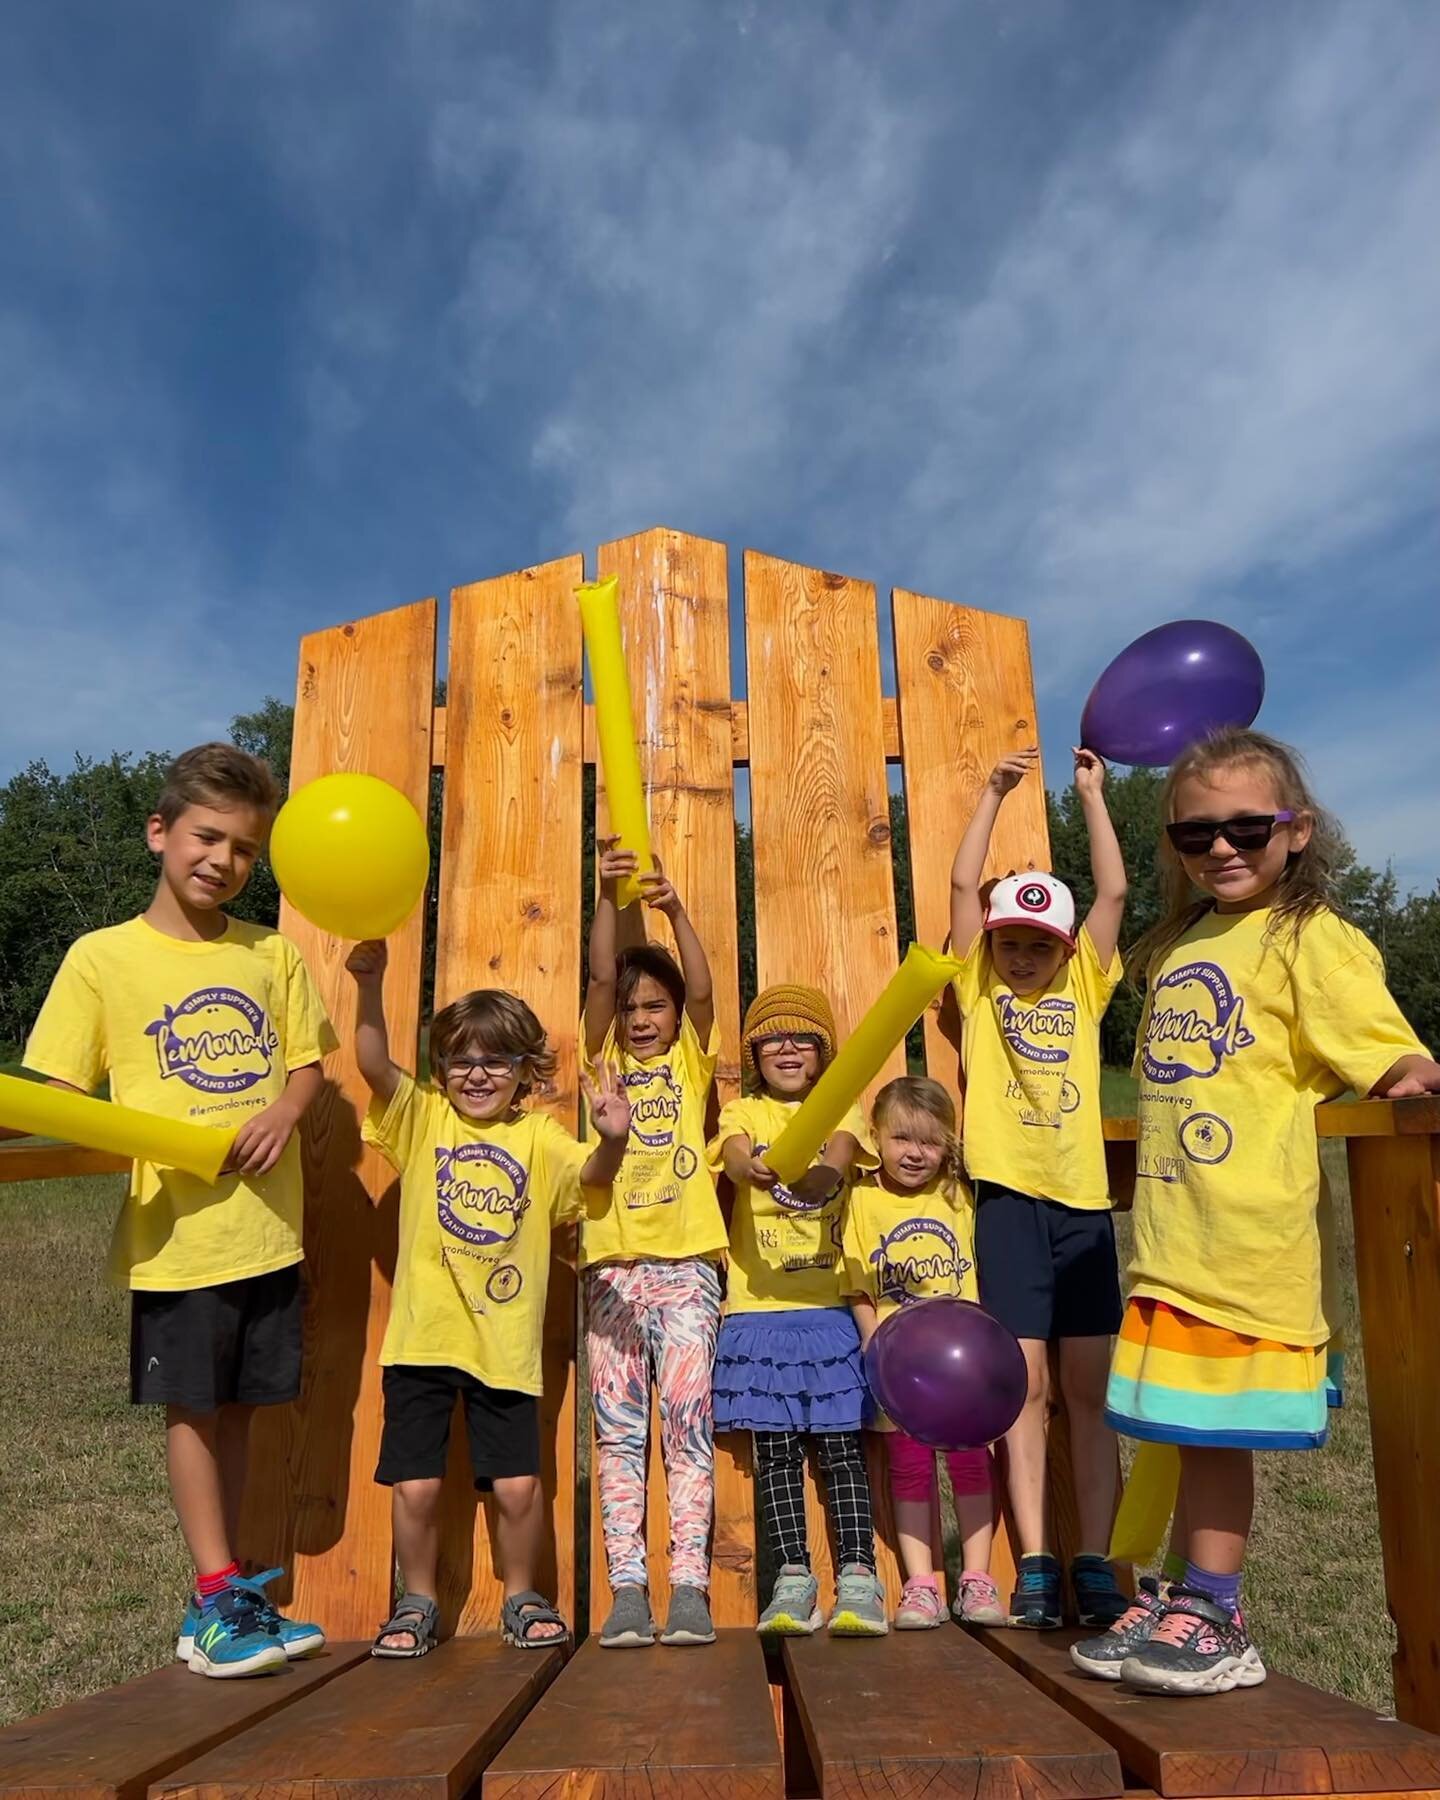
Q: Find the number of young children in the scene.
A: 7